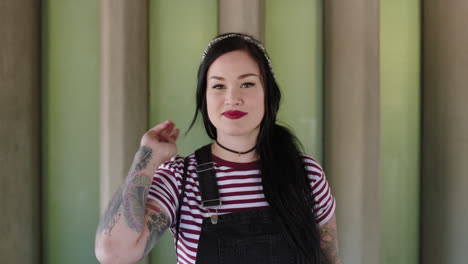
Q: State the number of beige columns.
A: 5